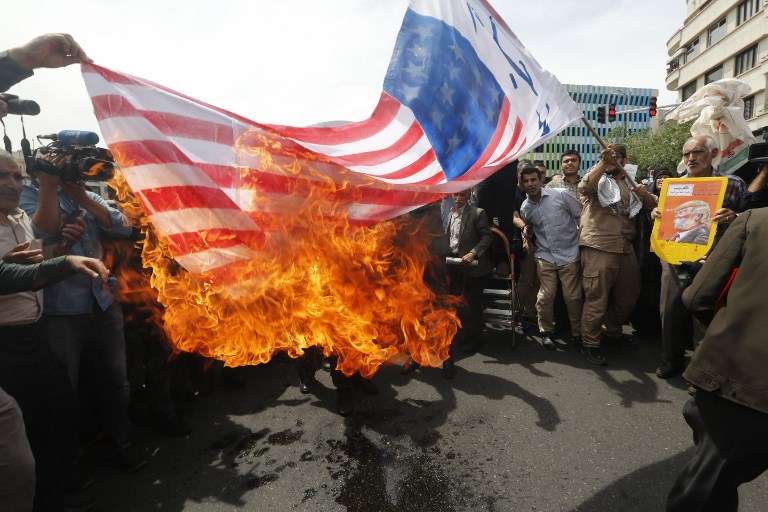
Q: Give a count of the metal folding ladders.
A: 1